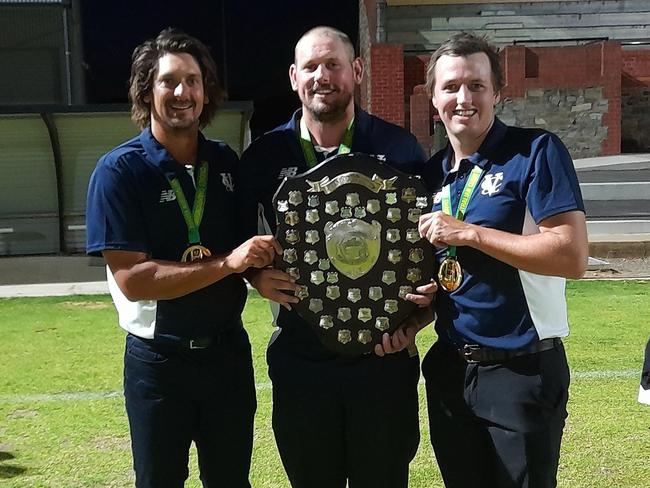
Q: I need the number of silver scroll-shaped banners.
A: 1